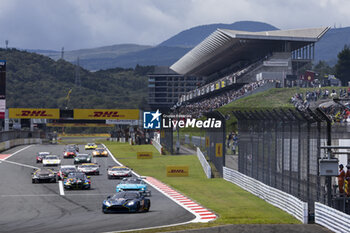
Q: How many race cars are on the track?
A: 14